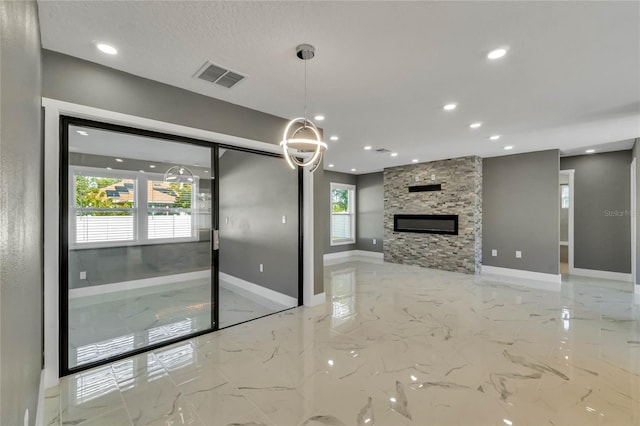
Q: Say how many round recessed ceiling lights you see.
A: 14